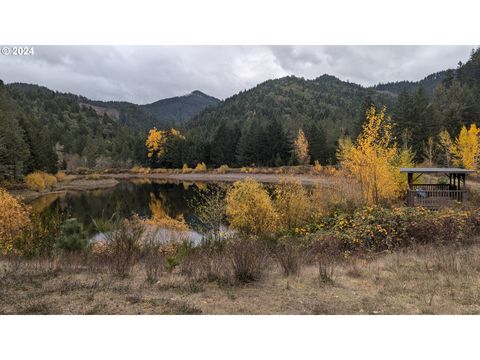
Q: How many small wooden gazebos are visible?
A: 1